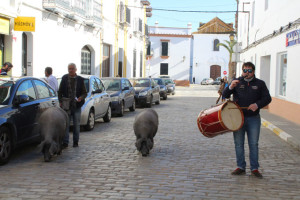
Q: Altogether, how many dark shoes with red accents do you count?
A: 2